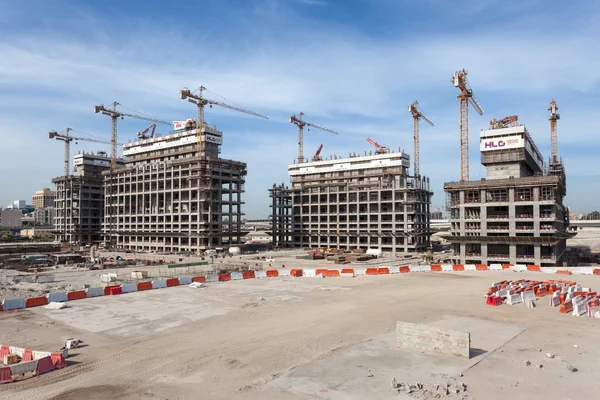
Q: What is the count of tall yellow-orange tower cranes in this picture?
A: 7